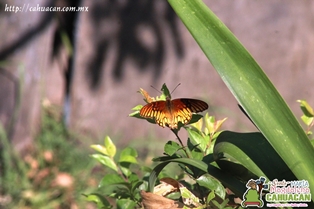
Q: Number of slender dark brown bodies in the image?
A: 1